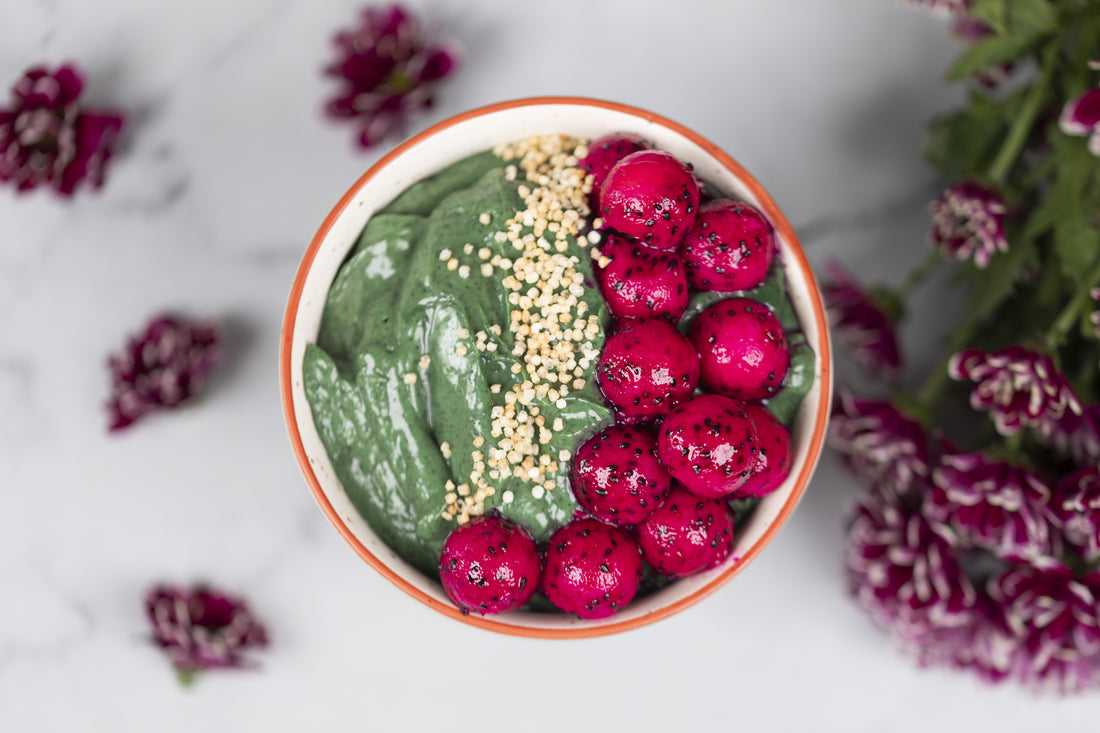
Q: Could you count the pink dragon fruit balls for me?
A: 12